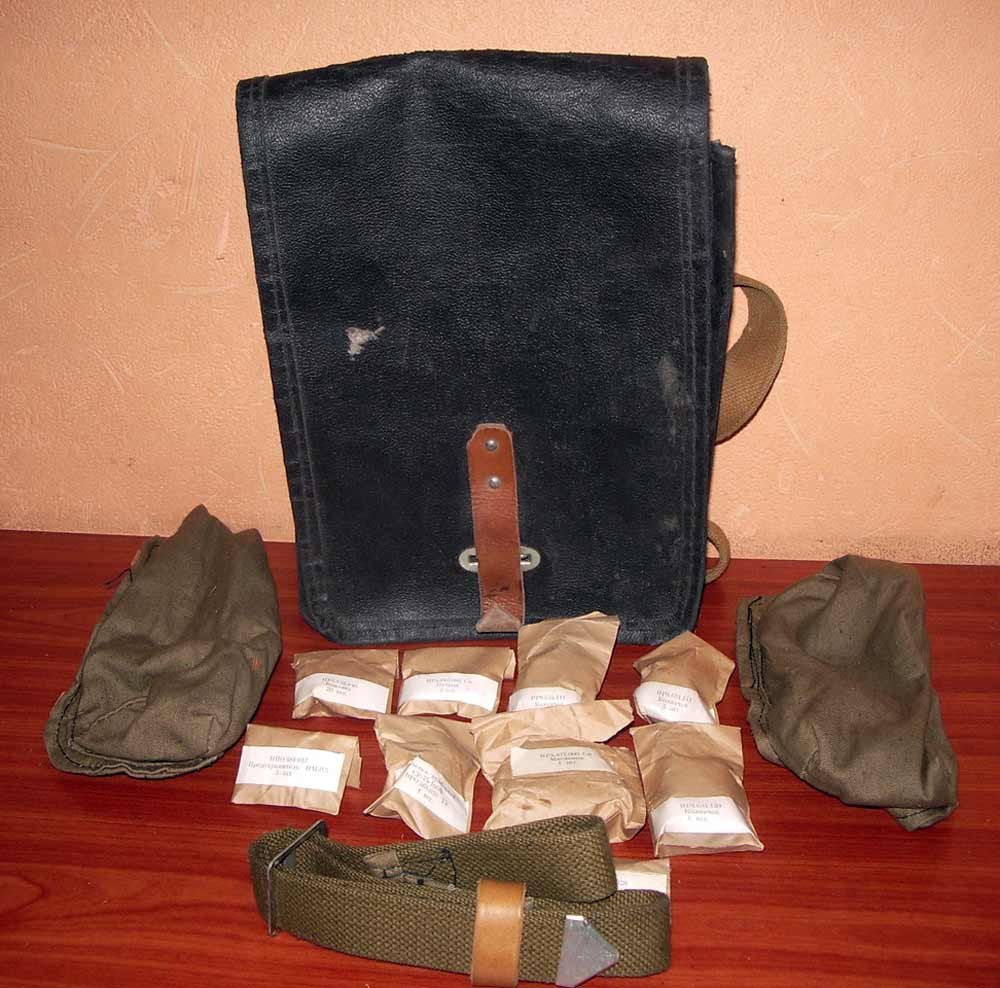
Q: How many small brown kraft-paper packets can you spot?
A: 9